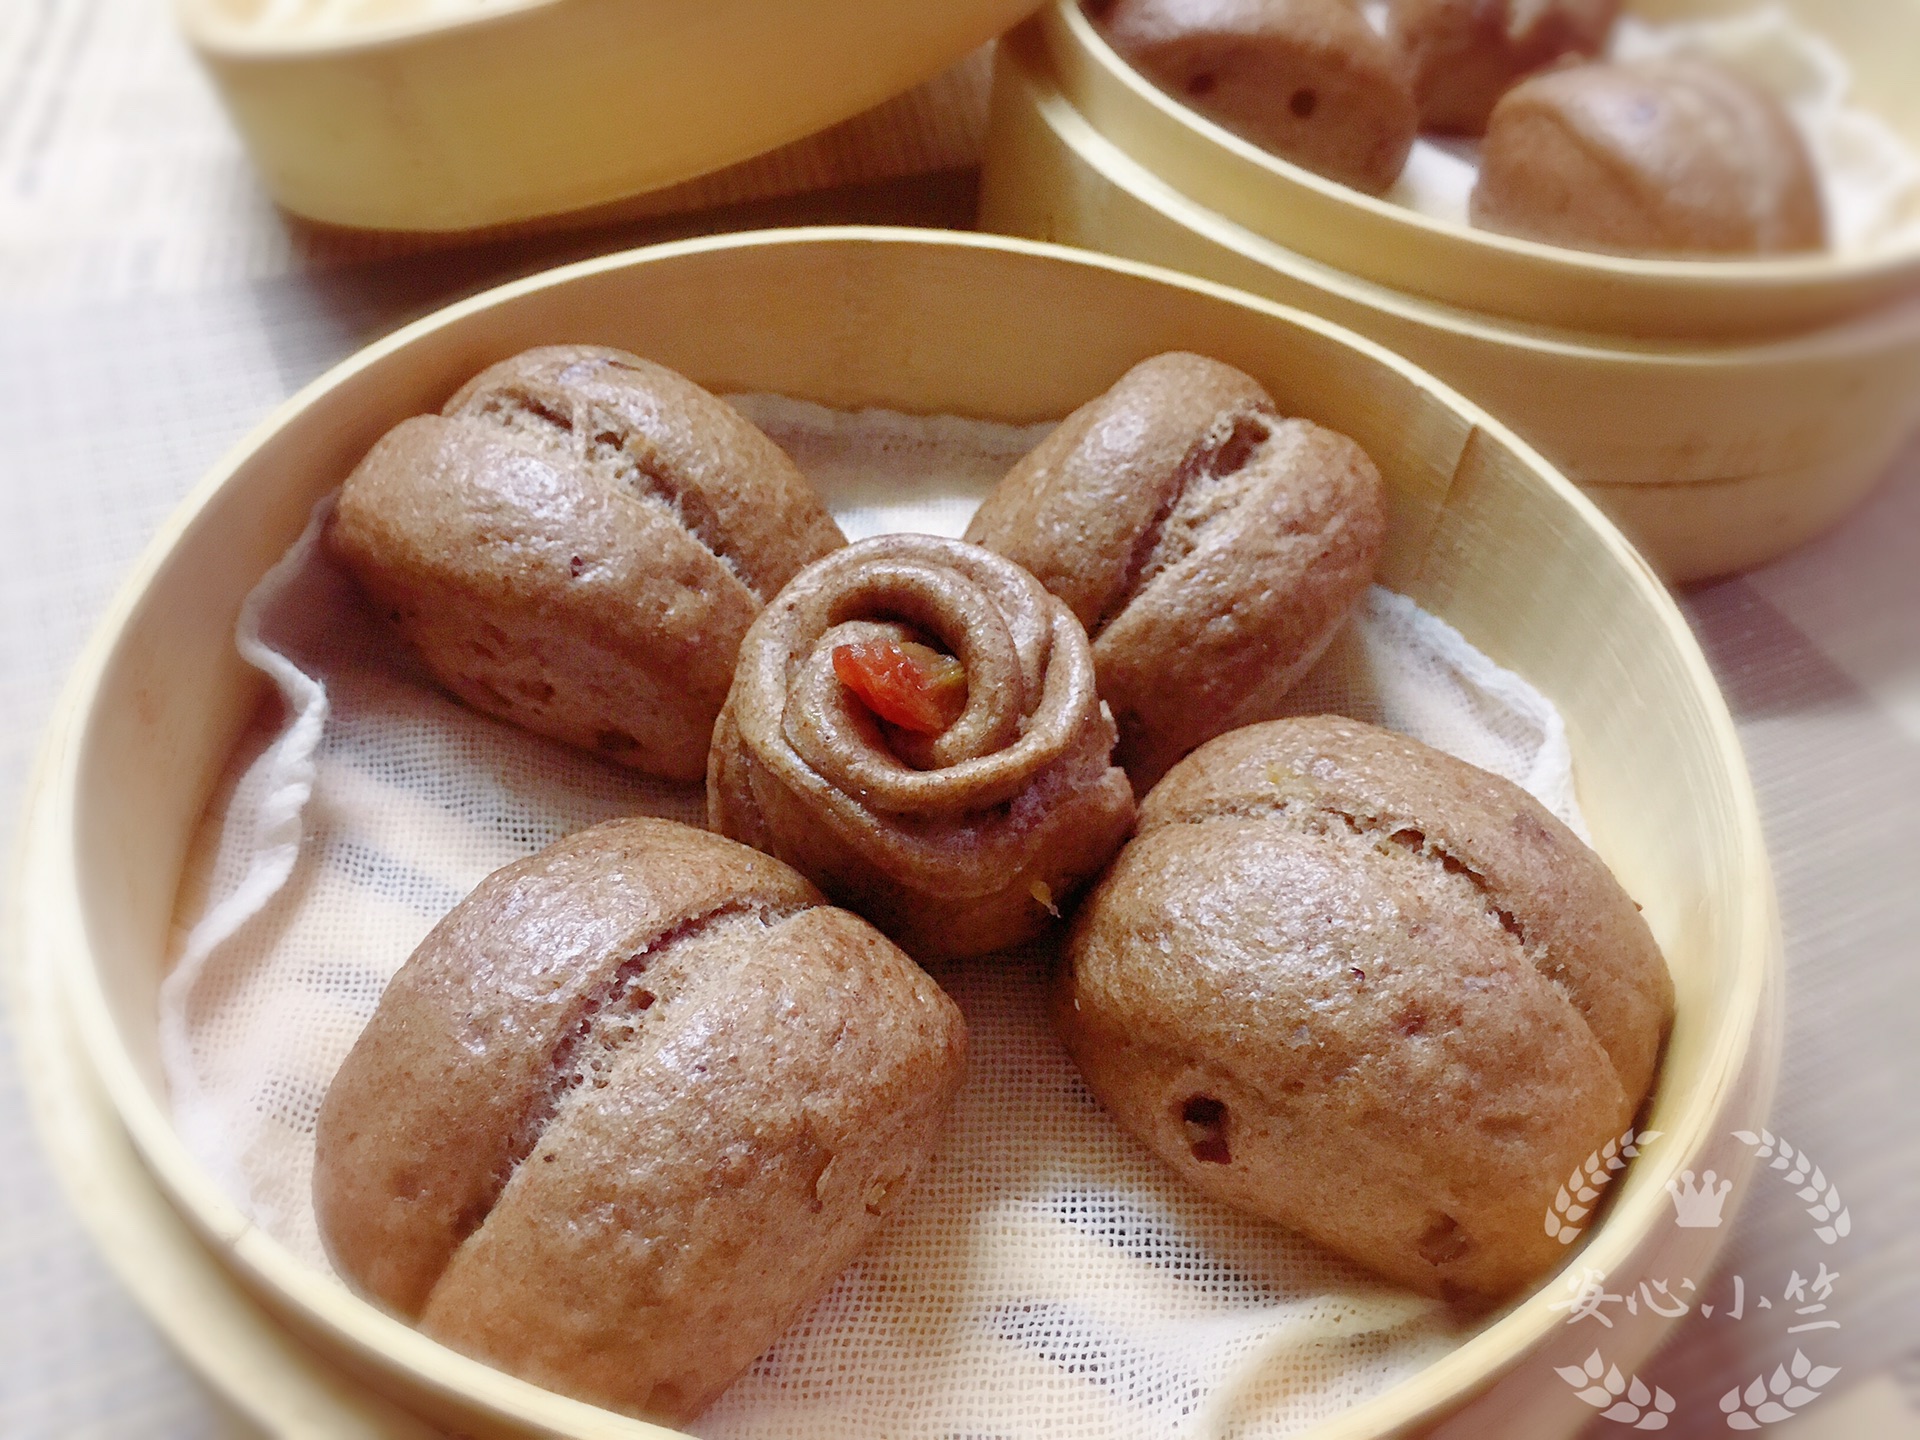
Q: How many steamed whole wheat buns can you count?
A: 8